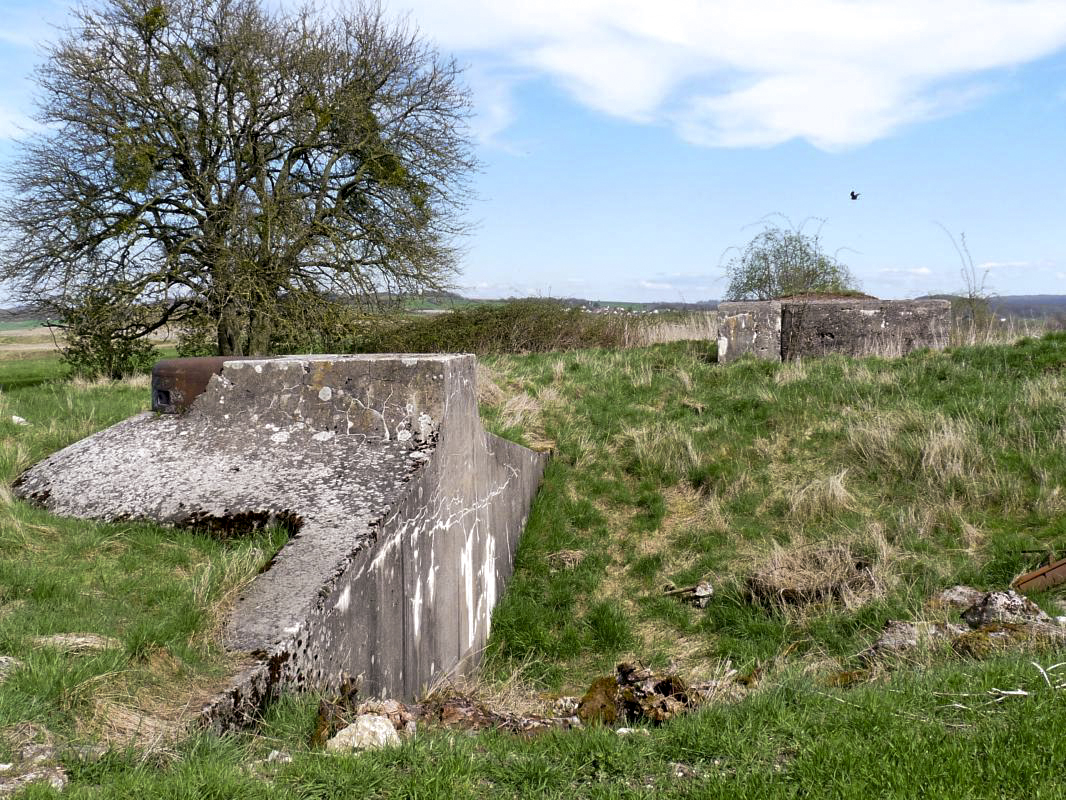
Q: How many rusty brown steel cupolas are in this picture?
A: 1